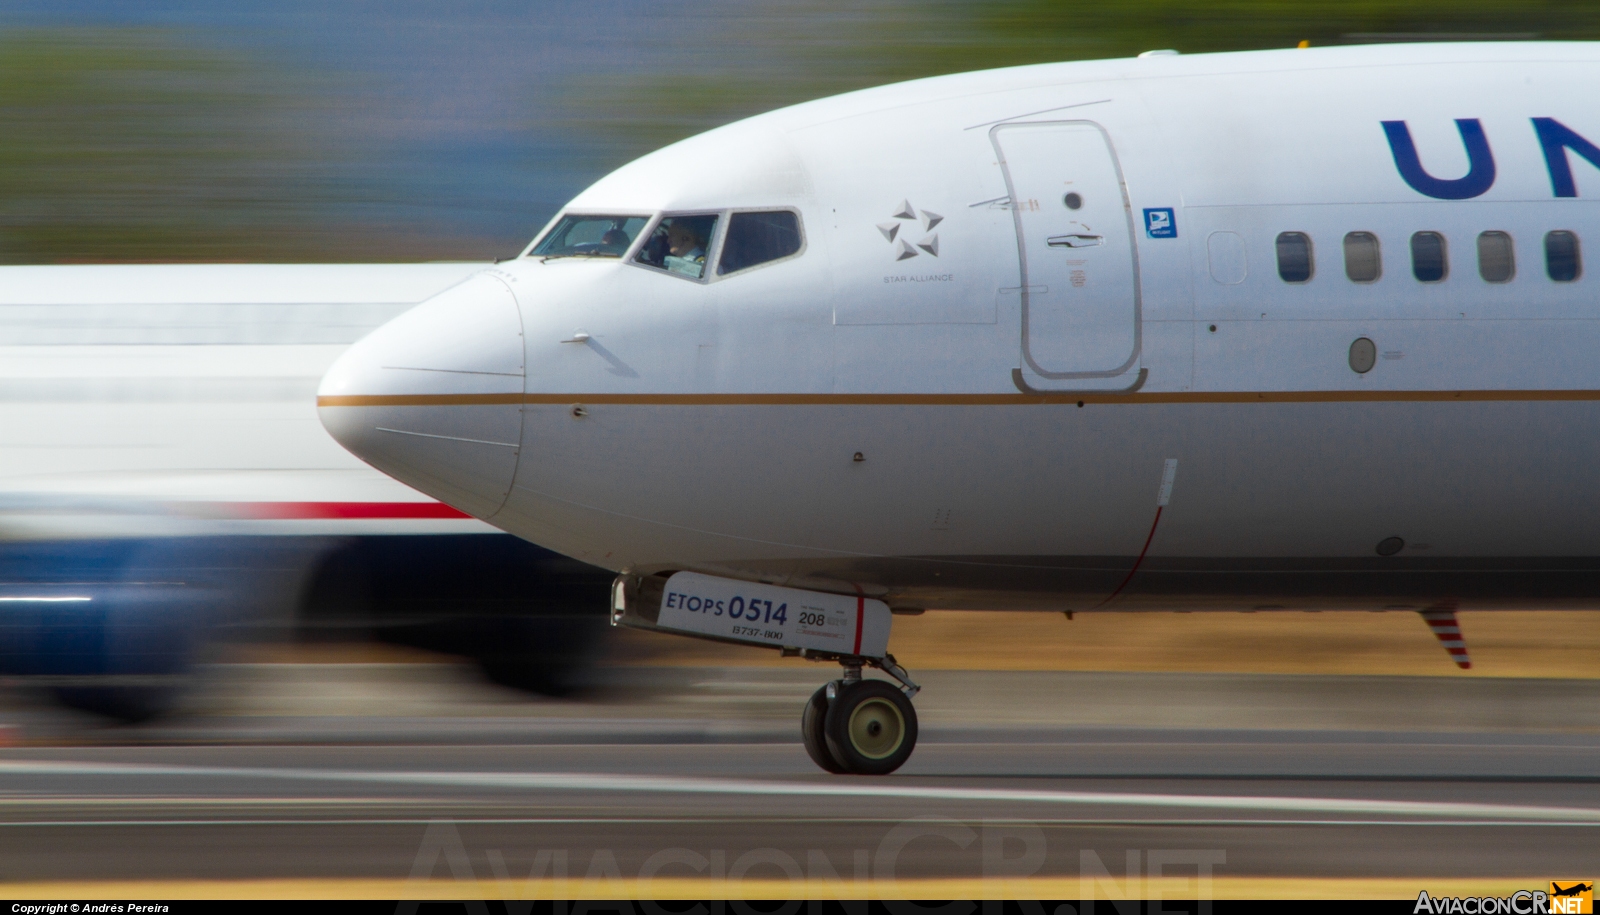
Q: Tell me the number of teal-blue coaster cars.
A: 0